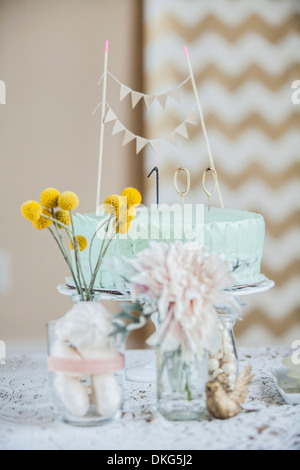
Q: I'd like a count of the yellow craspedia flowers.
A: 10